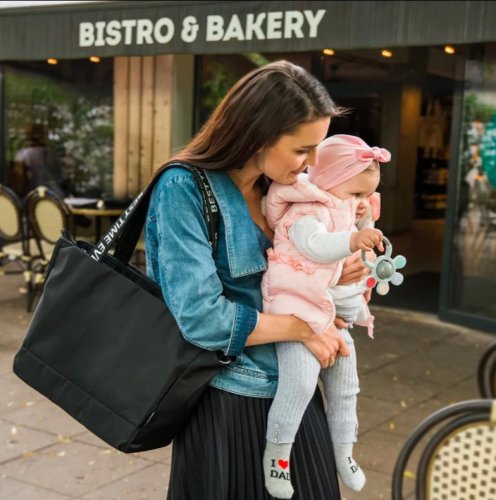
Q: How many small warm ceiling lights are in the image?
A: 5